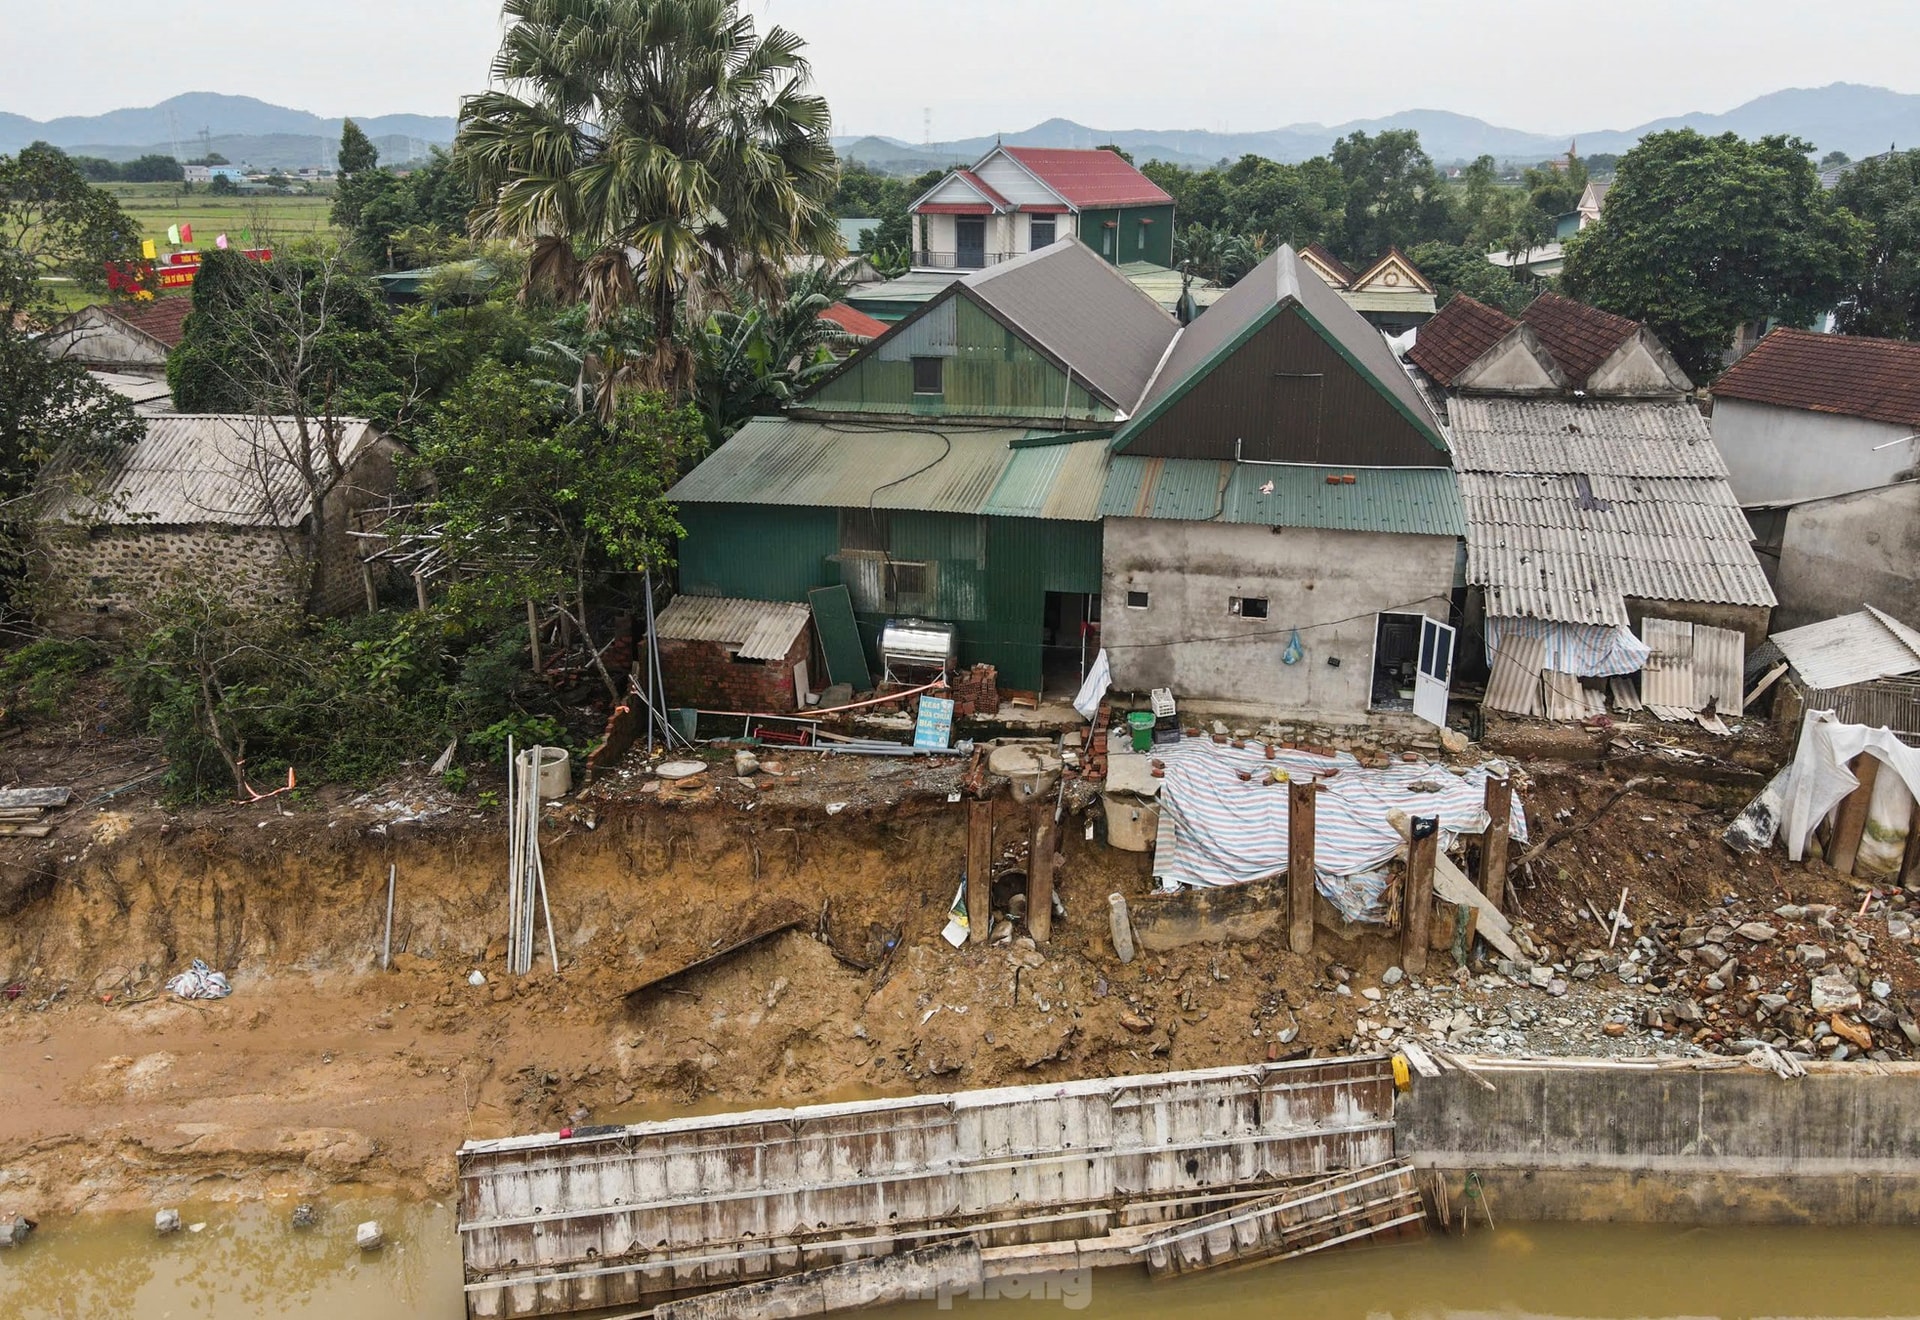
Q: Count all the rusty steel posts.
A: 7